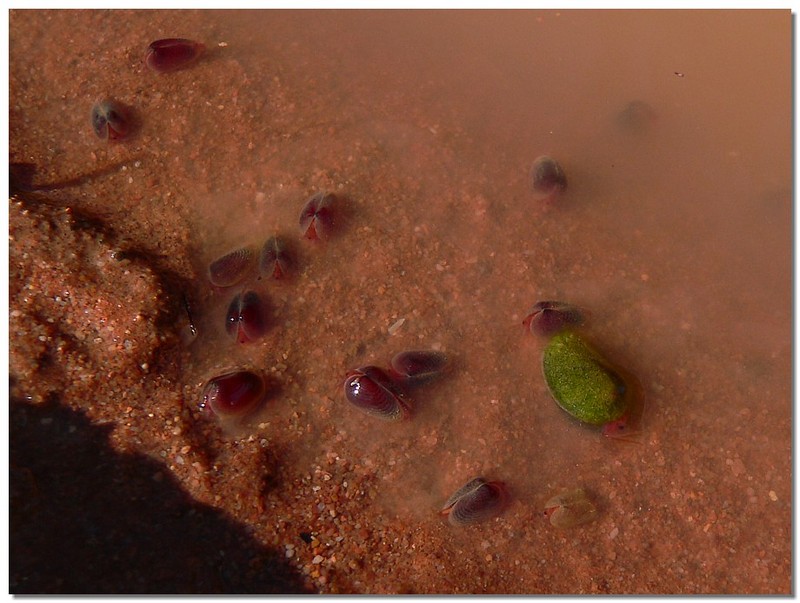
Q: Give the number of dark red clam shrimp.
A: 12